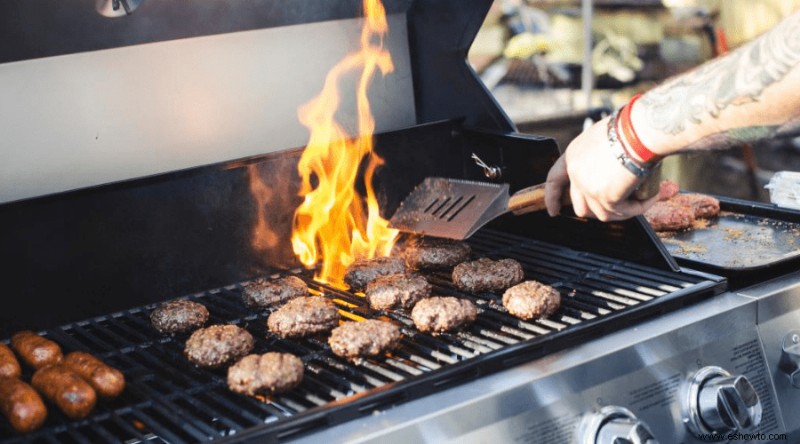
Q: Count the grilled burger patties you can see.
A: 12